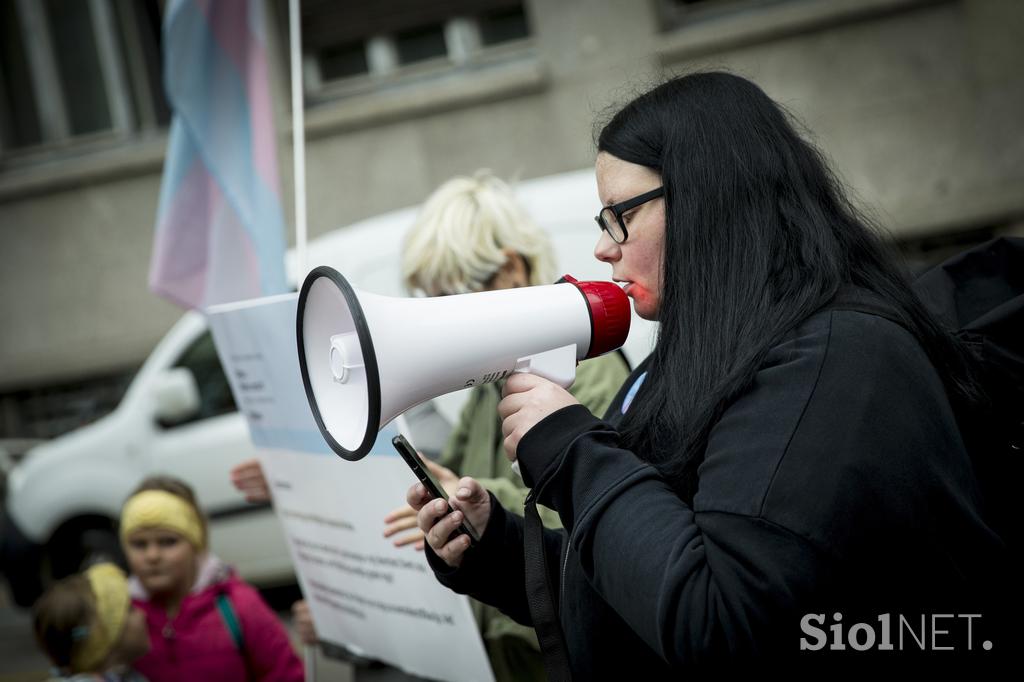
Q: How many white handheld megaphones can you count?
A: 1